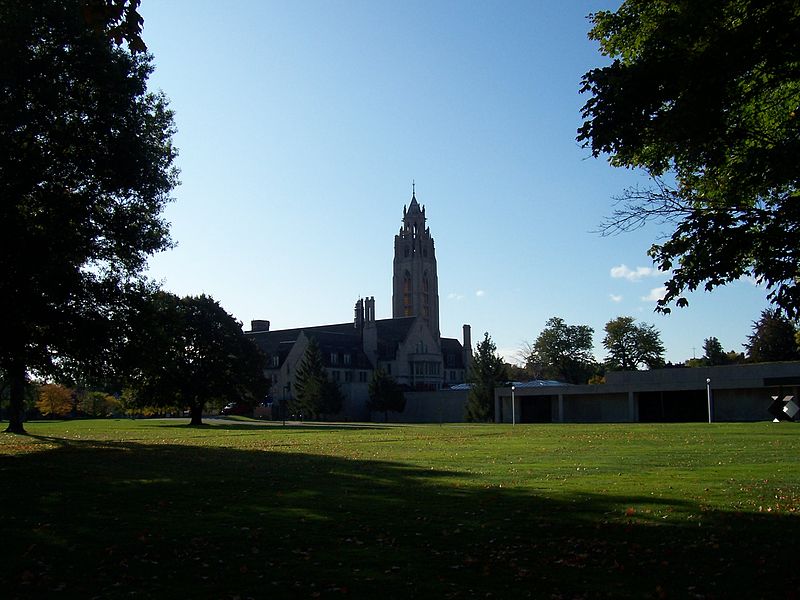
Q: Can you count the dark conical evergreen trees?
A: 3